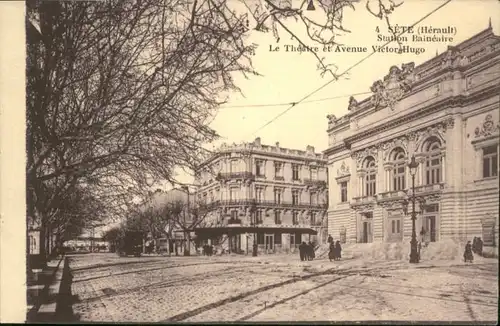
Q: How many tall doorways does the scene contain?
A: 3